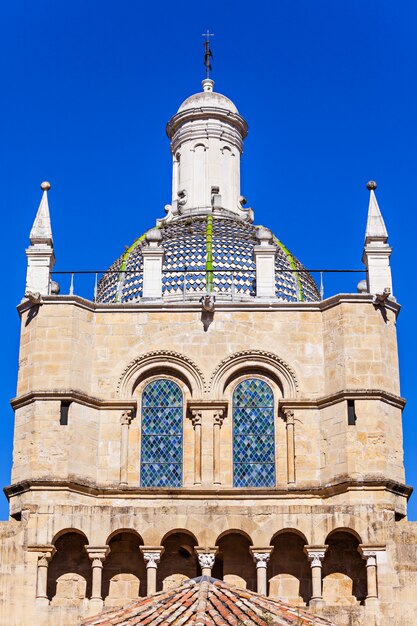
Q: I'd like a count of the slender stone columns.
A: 11